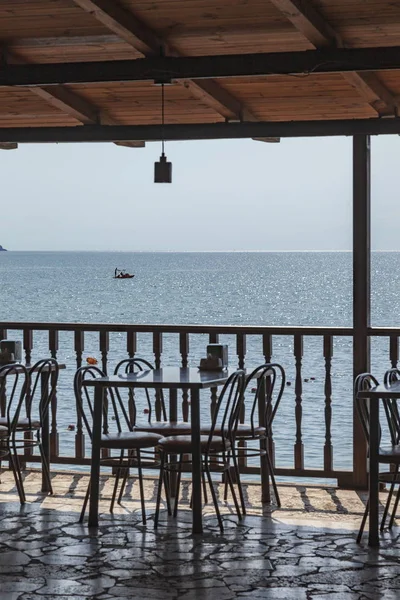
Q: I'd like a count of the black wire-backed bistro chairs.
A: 8